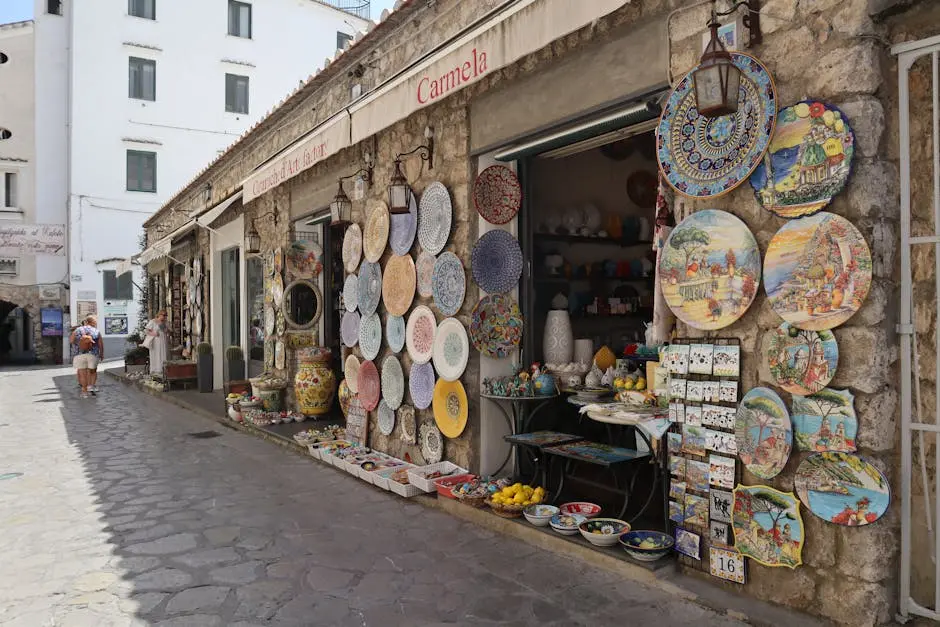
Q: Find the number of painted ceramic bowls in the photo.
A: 5